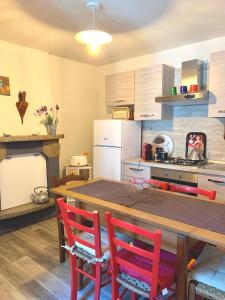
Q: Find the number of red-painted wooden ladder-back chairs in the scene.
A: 4